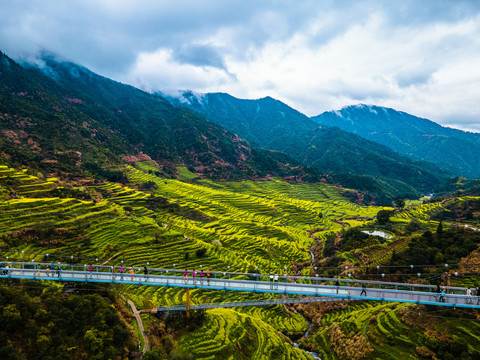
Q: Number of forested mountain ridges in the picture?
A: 3